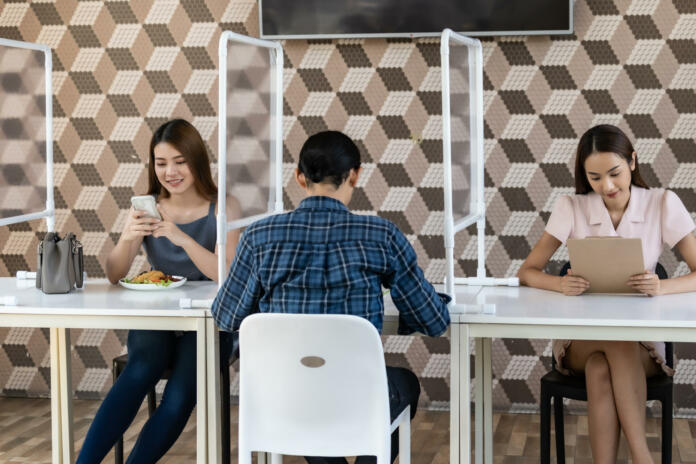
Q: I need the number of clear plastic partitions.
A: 3